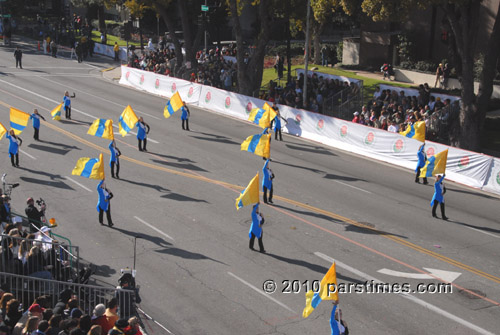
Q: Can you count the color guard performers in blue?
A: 14